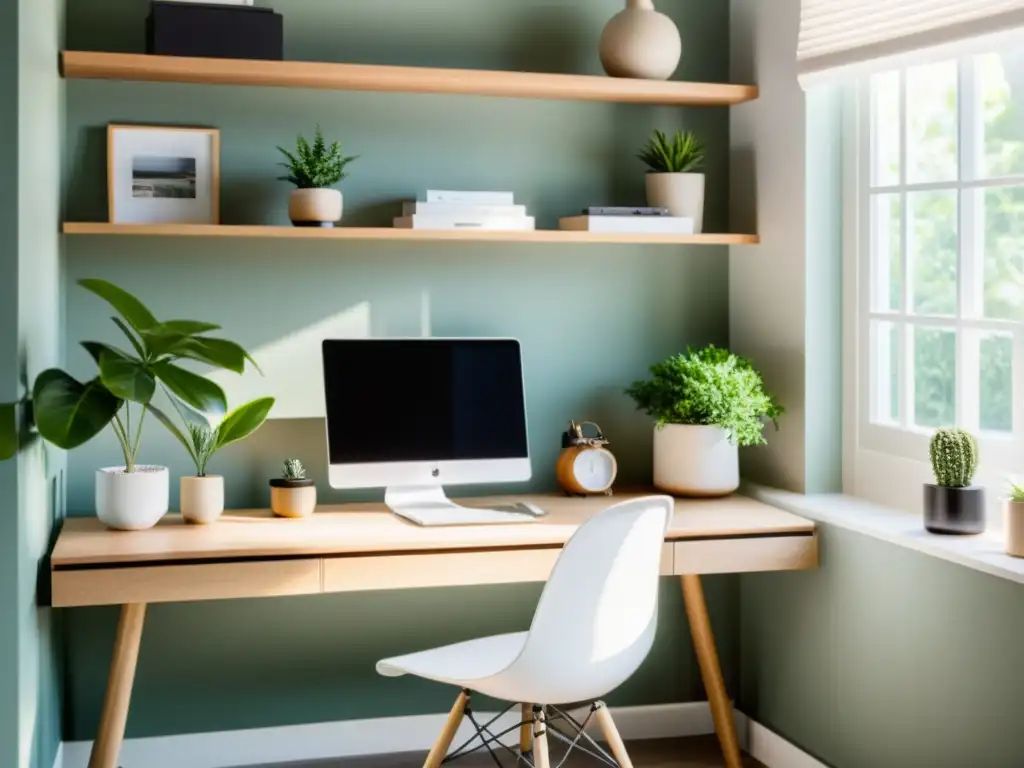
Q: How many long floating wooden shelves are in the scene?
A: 2